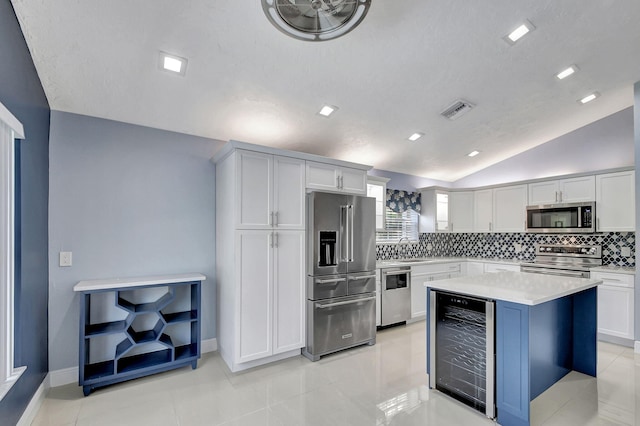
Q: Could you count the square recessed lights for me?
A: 7